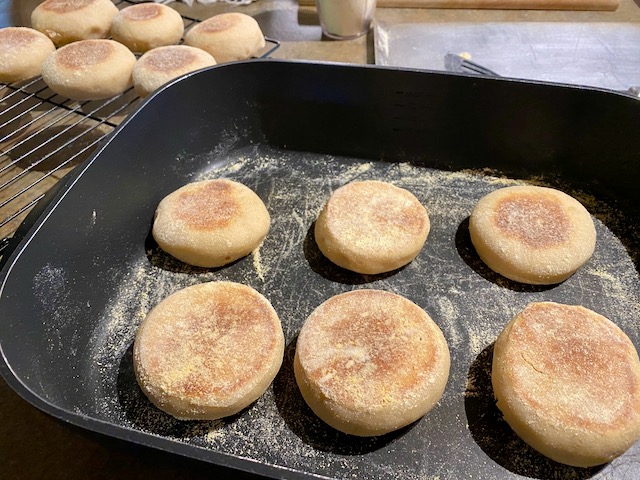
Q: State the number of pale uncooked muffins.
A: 0